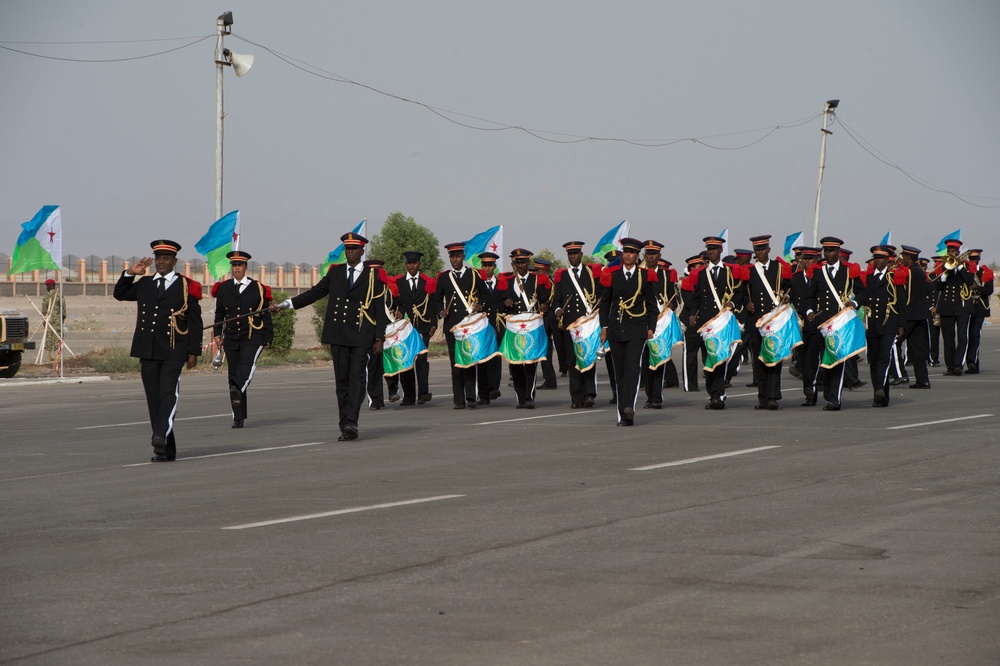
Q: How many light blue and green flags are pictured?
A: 9